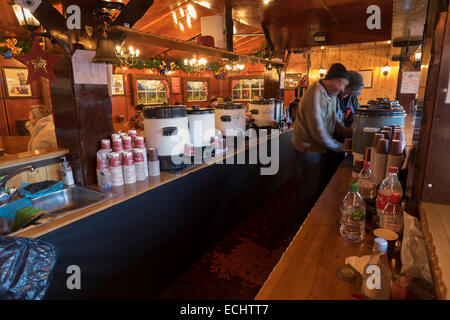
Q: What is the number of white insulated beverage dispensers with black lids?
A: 4